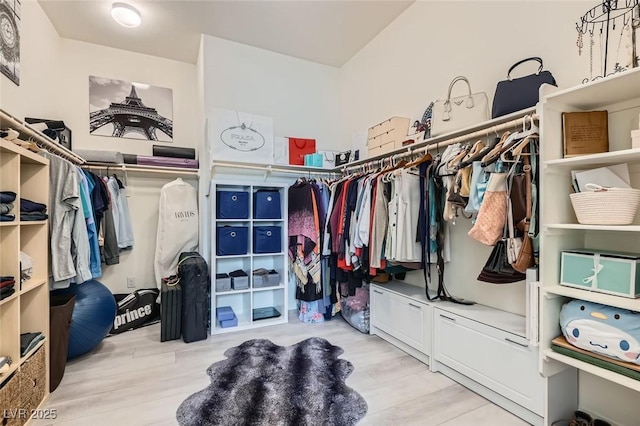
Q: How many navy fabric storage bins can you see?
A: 4